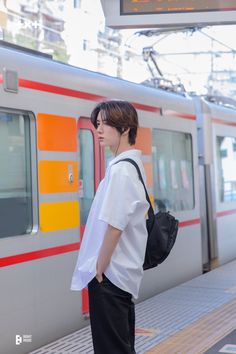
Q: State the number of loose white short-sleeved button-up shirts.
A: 1